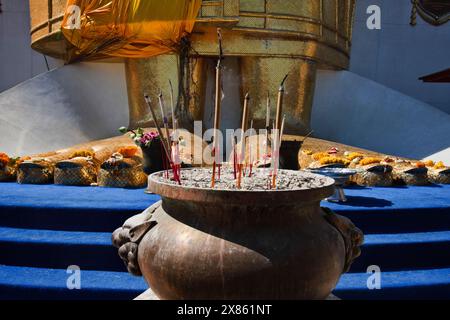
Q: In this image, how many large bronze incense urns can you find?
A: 1